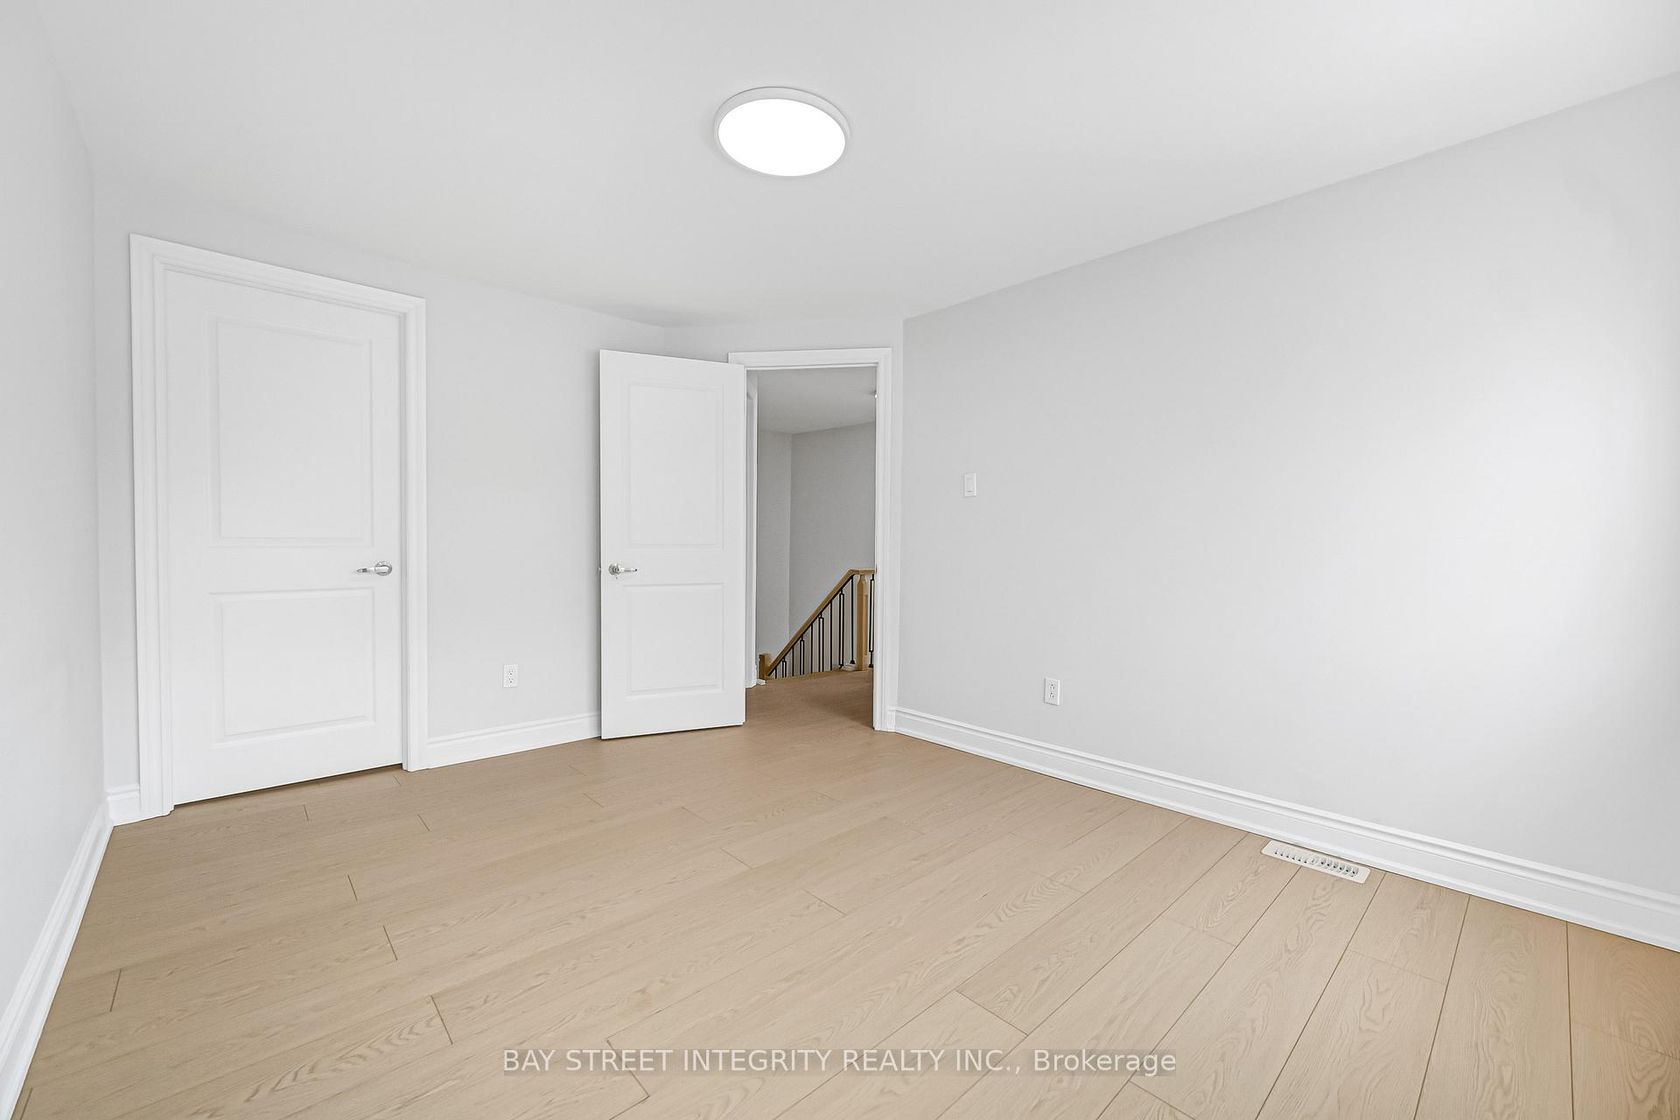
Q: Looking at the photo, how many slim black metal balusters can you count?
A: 10